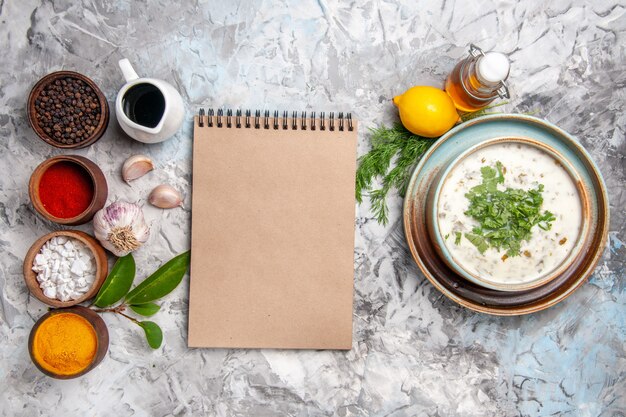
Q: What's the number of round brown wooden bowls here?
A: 4